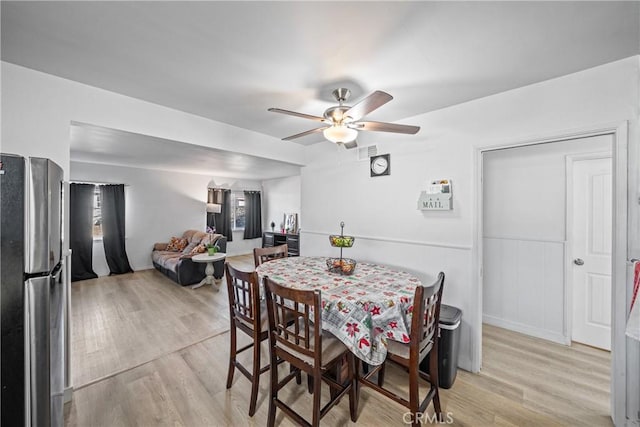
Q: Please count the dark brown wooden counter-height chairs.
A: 4